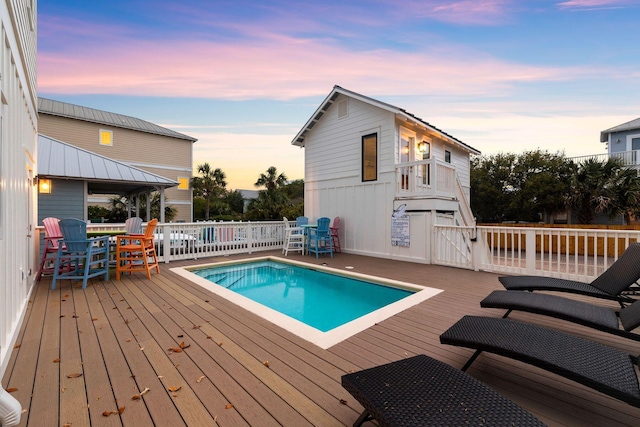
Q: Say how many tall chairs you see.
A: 8